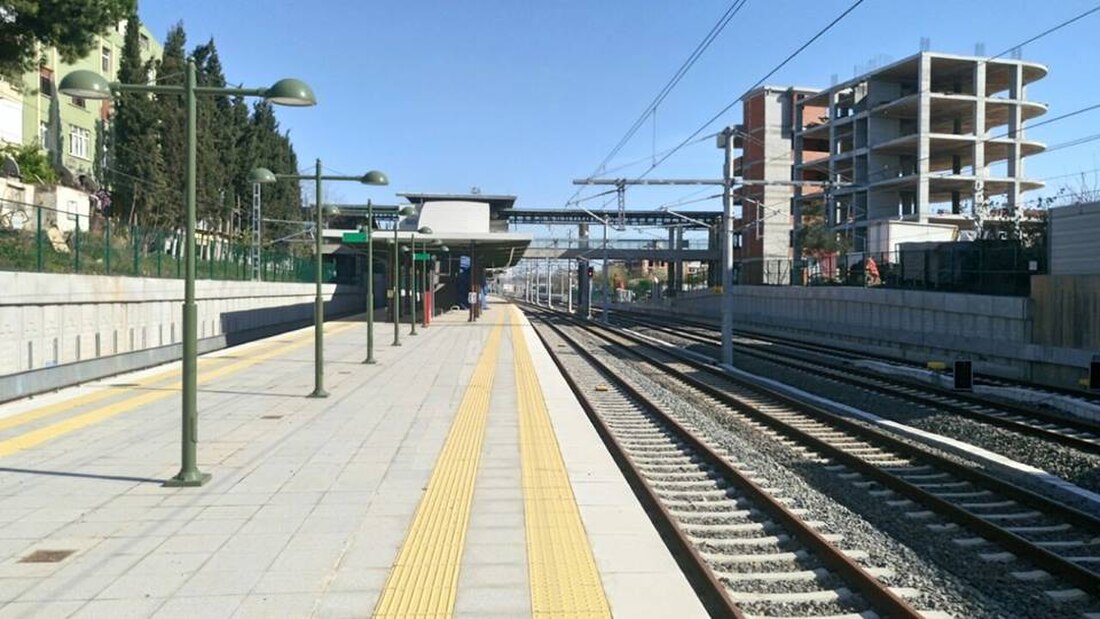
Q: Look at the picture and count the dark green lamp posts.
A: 6